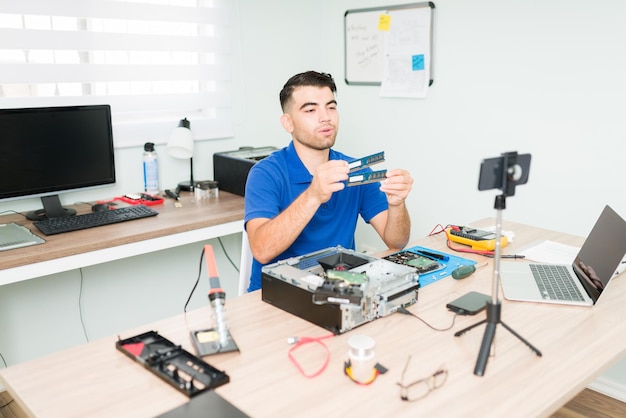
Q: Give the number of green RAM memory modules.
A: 0